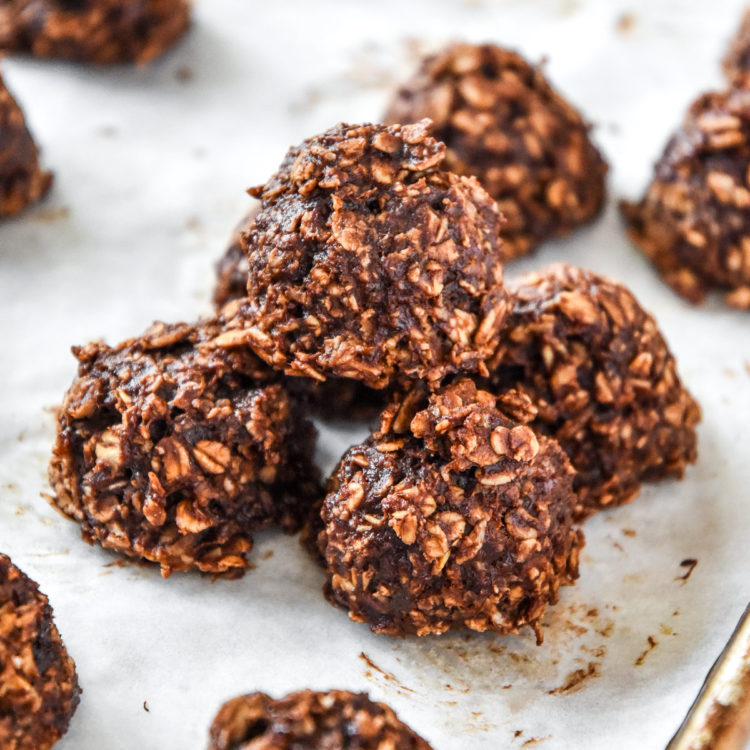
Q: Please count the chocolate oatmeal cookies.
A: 12